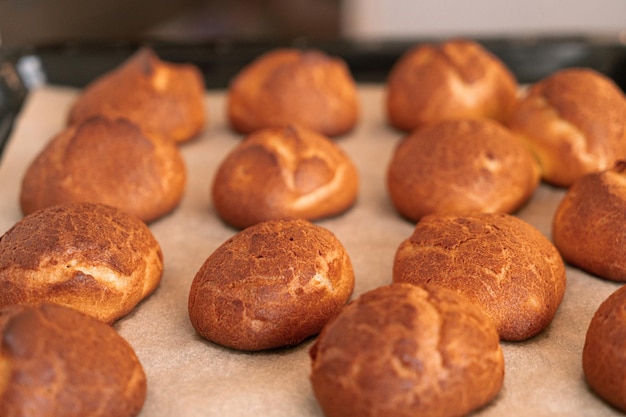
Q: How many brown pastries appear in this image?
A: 14